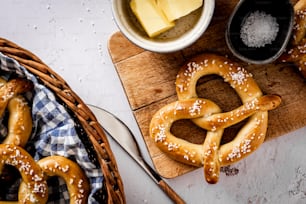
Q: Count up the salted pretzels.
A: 4